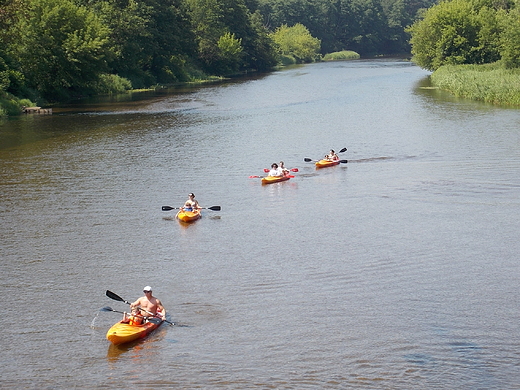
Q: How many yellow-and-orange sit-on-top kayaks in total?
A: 4